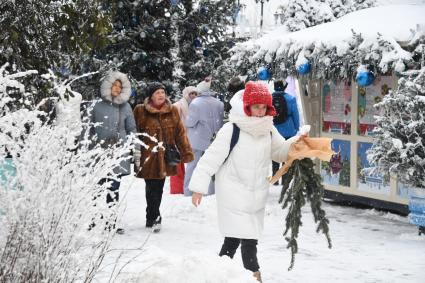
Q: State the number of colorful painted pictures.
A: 4